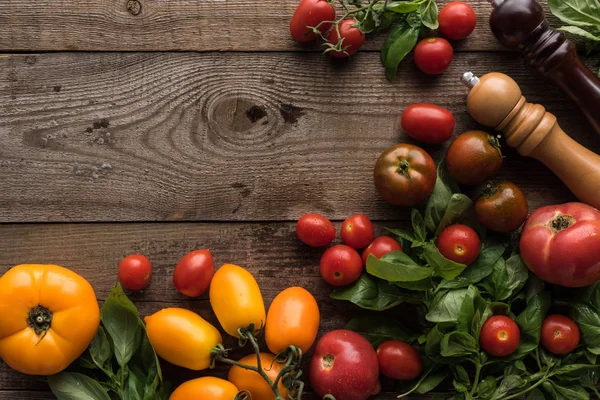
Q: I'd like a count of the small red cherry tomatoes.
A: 15